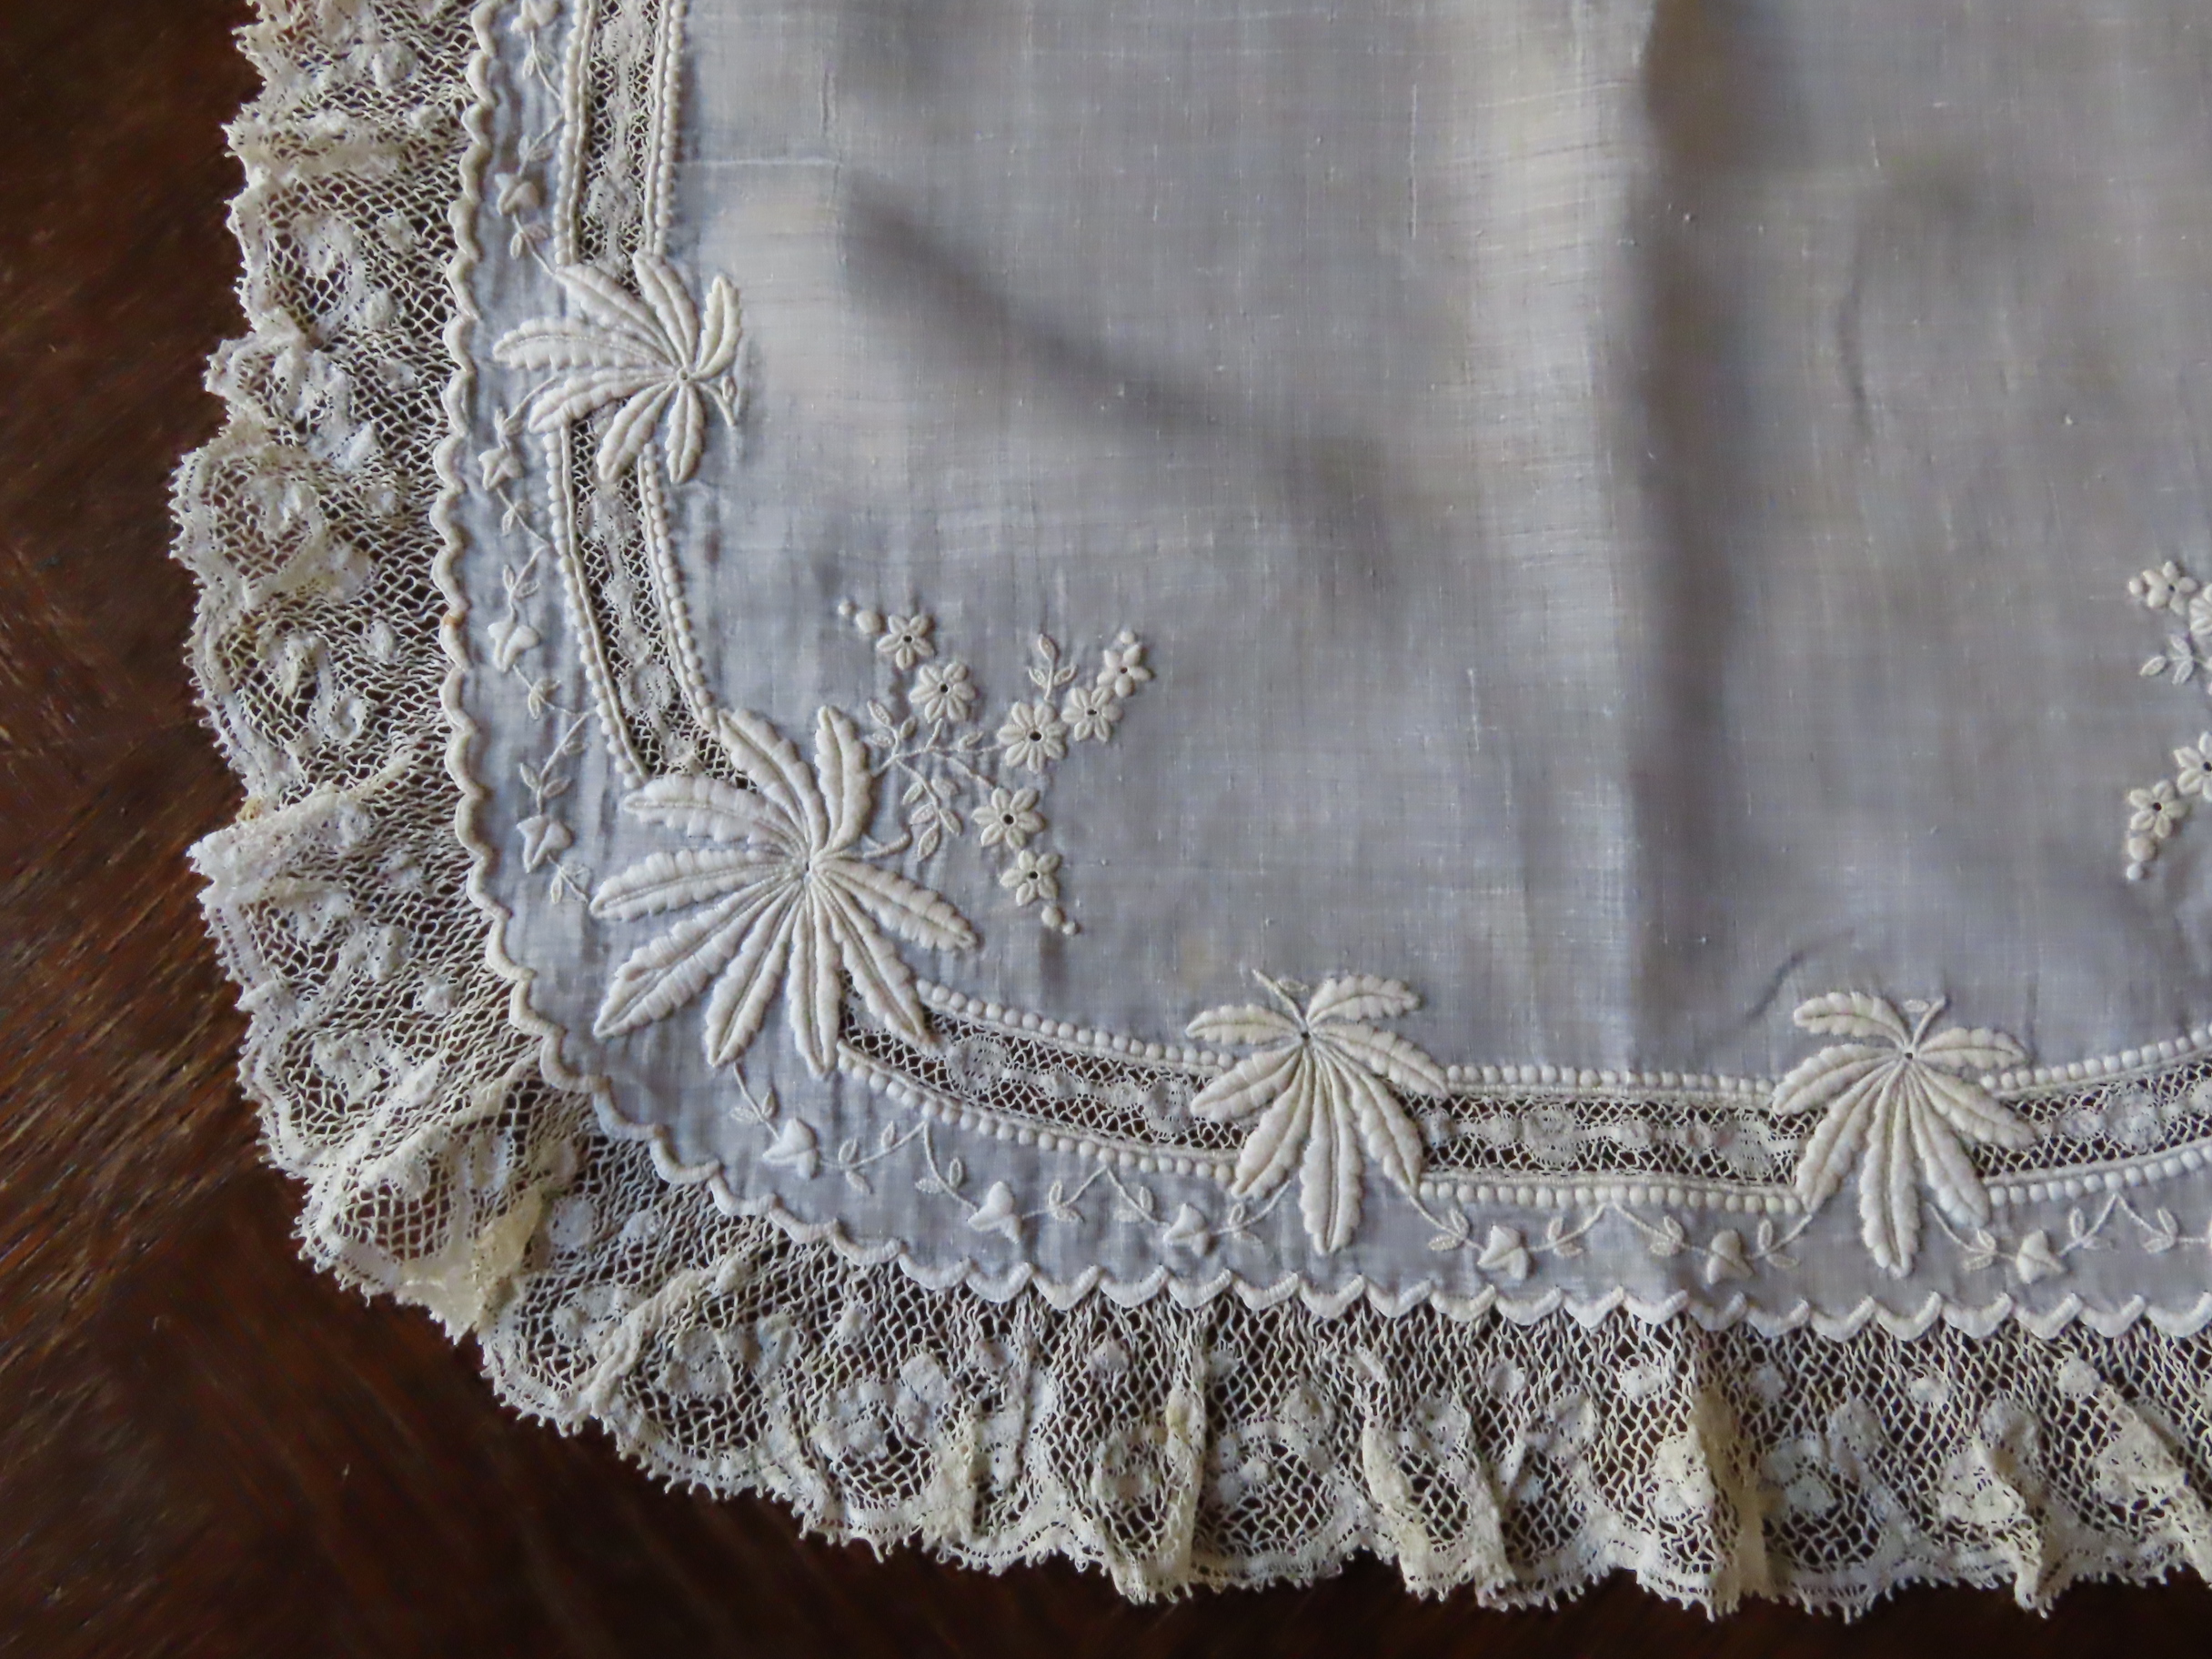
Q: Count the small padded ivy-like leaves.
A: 11